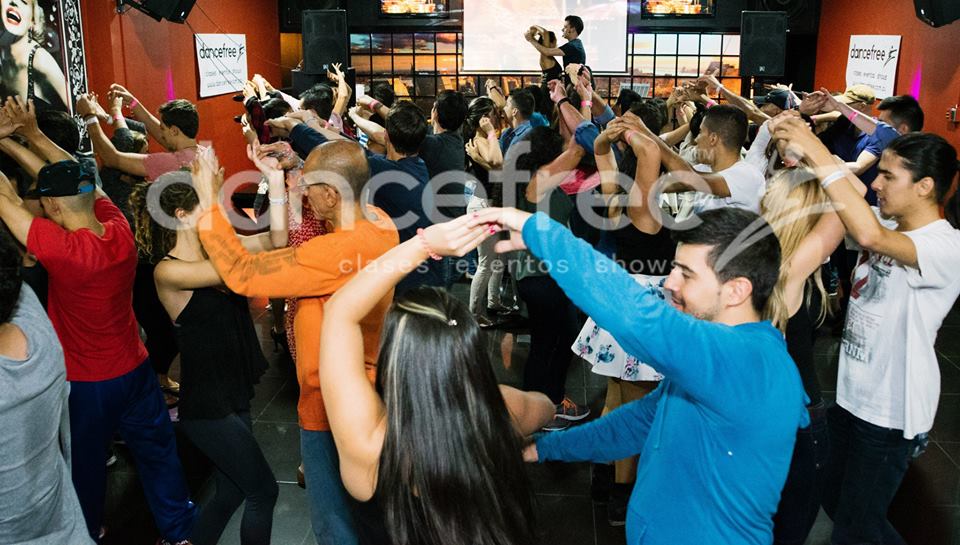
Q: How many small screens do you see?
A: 2